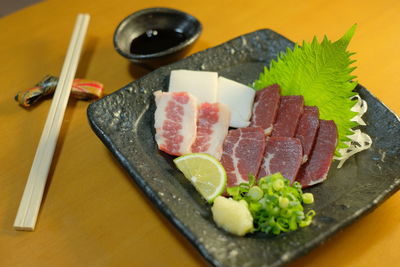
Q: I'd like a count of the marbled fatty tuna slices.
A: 2